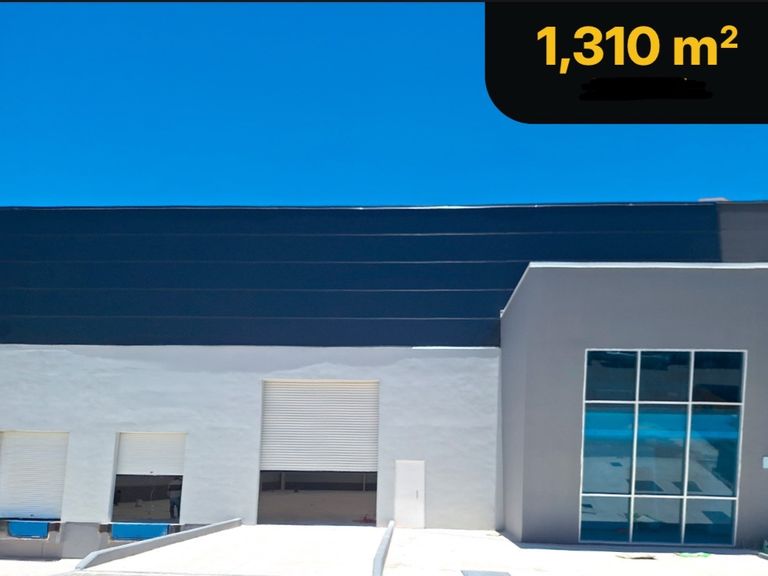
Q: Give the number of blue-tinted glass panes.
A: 9